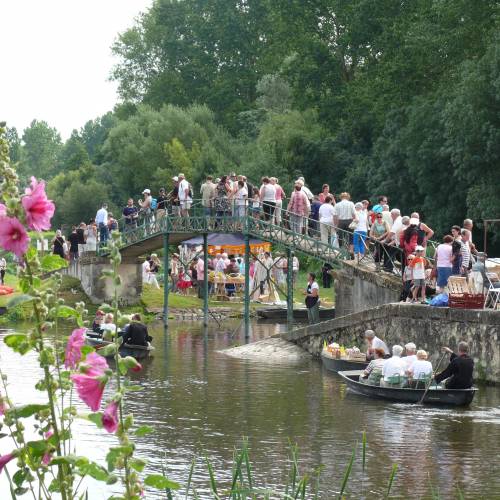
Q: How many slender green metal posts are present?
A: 4